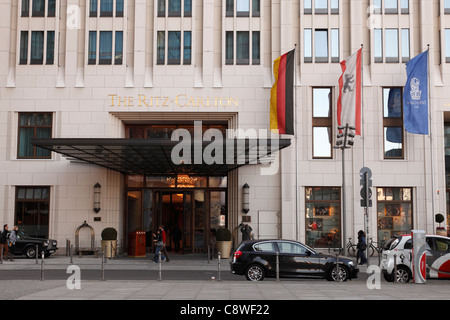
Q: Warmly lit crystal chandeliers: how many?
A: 1